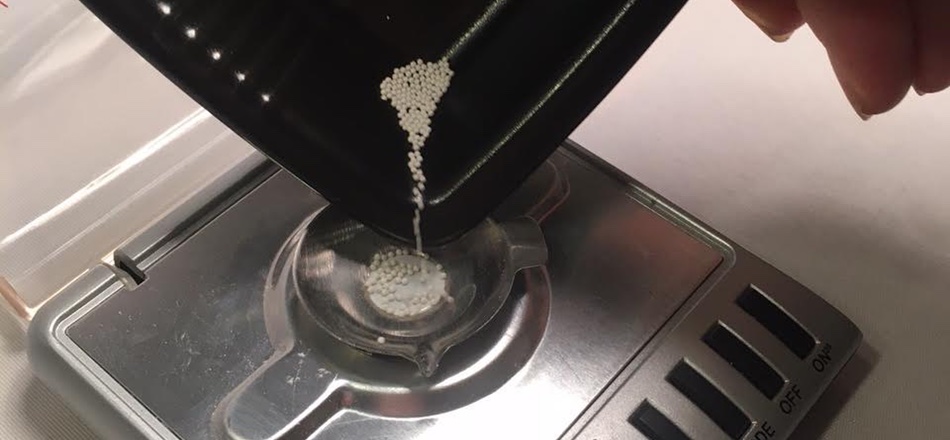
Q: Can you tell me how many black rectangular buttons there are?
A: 4